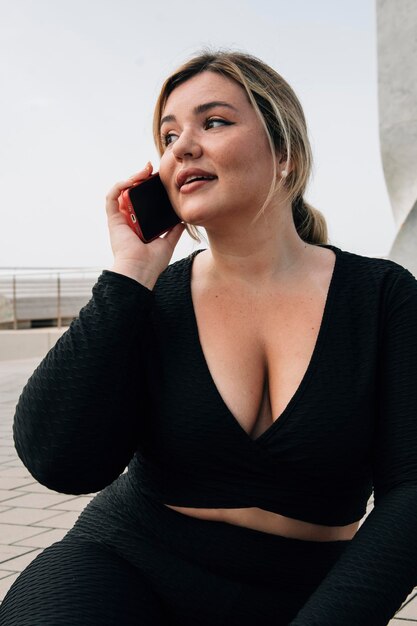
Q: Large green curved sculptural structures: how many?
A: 0